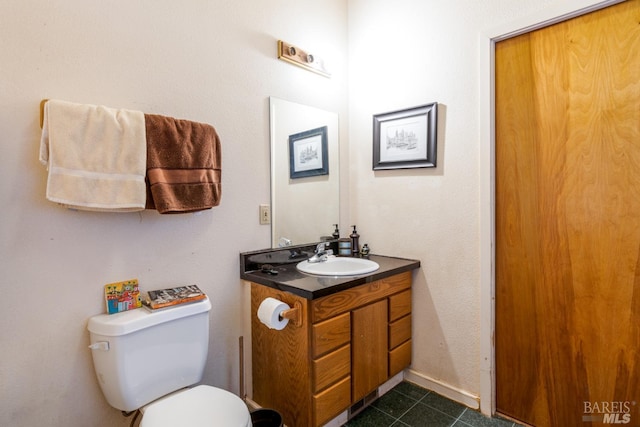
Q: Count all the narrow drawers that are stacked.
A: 6